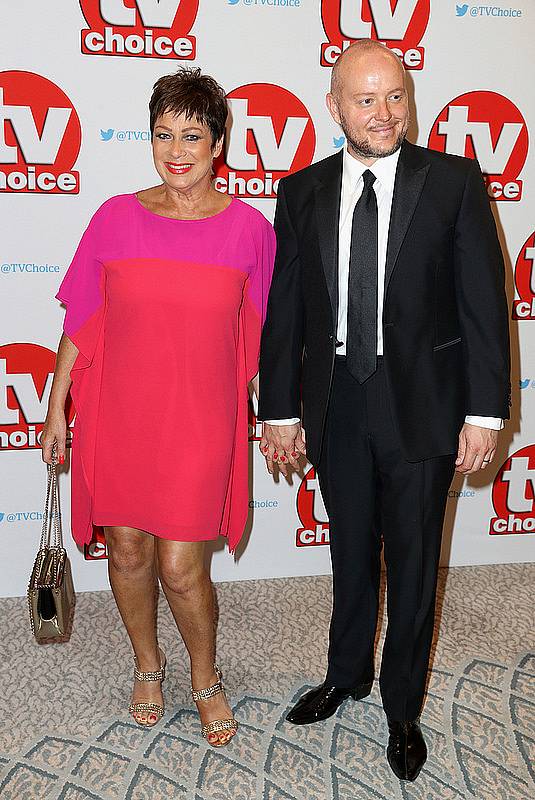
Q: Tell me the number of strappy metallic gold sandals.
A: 2